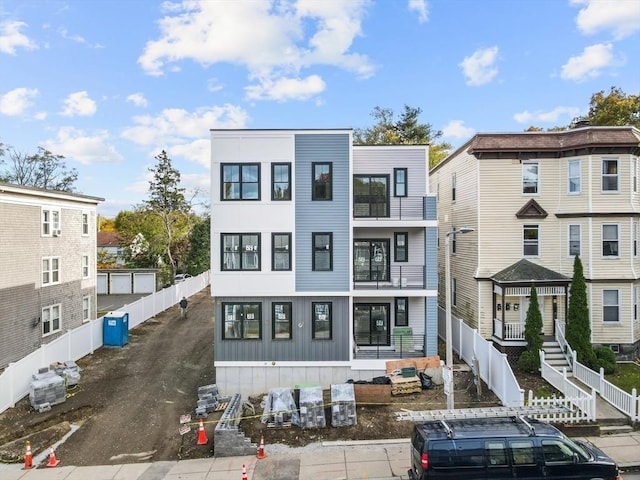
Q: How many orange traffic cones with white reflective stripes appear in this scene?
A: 5